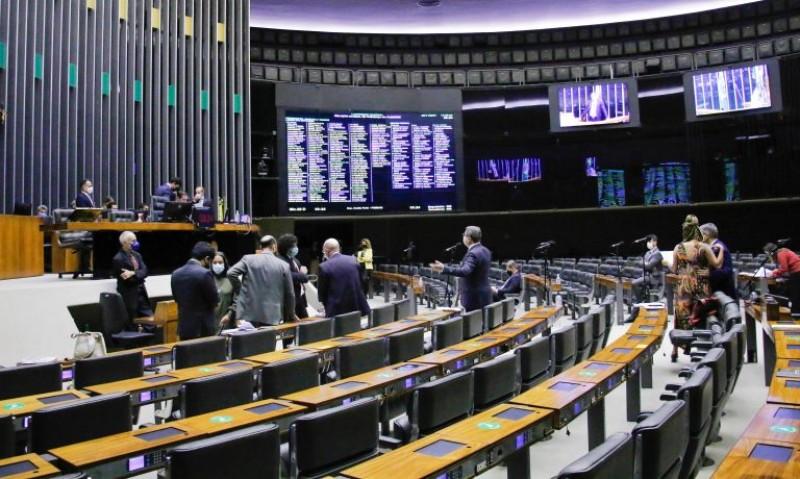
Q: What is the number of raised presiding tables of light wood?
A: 1